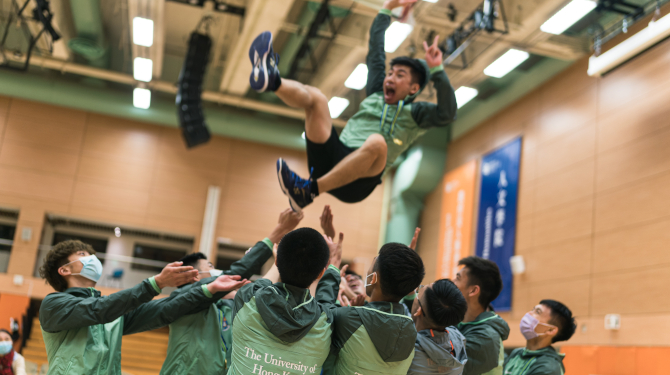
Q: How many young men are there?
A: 9